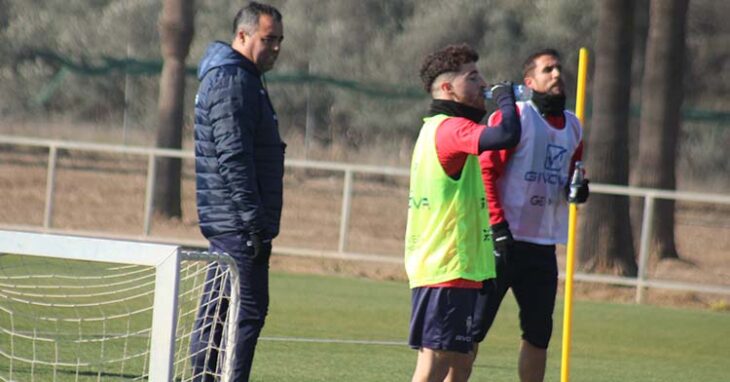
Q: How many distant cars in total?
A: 0